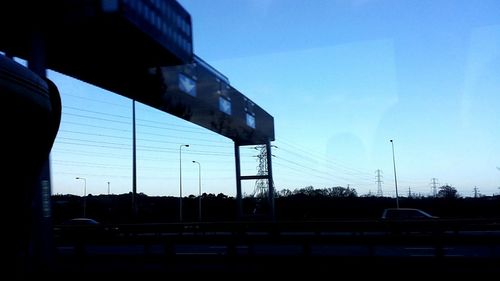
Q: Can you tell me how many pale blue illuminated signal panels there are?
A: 3